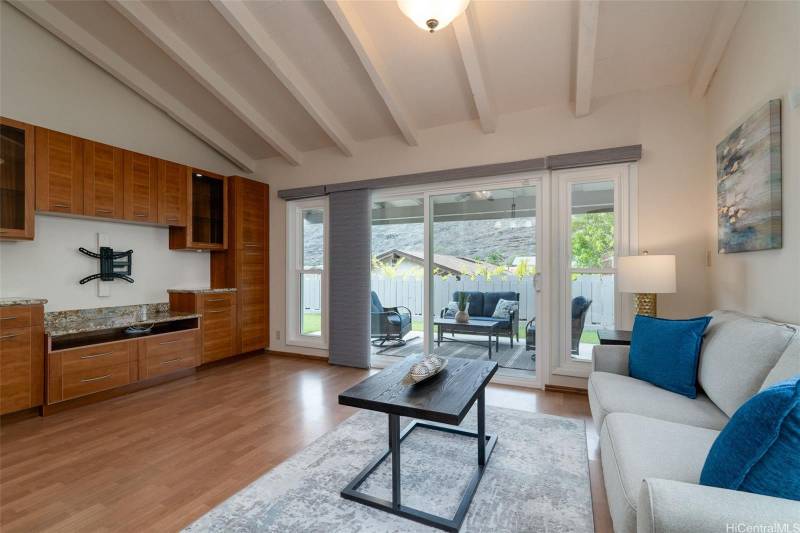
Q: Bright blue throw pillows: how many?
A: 2